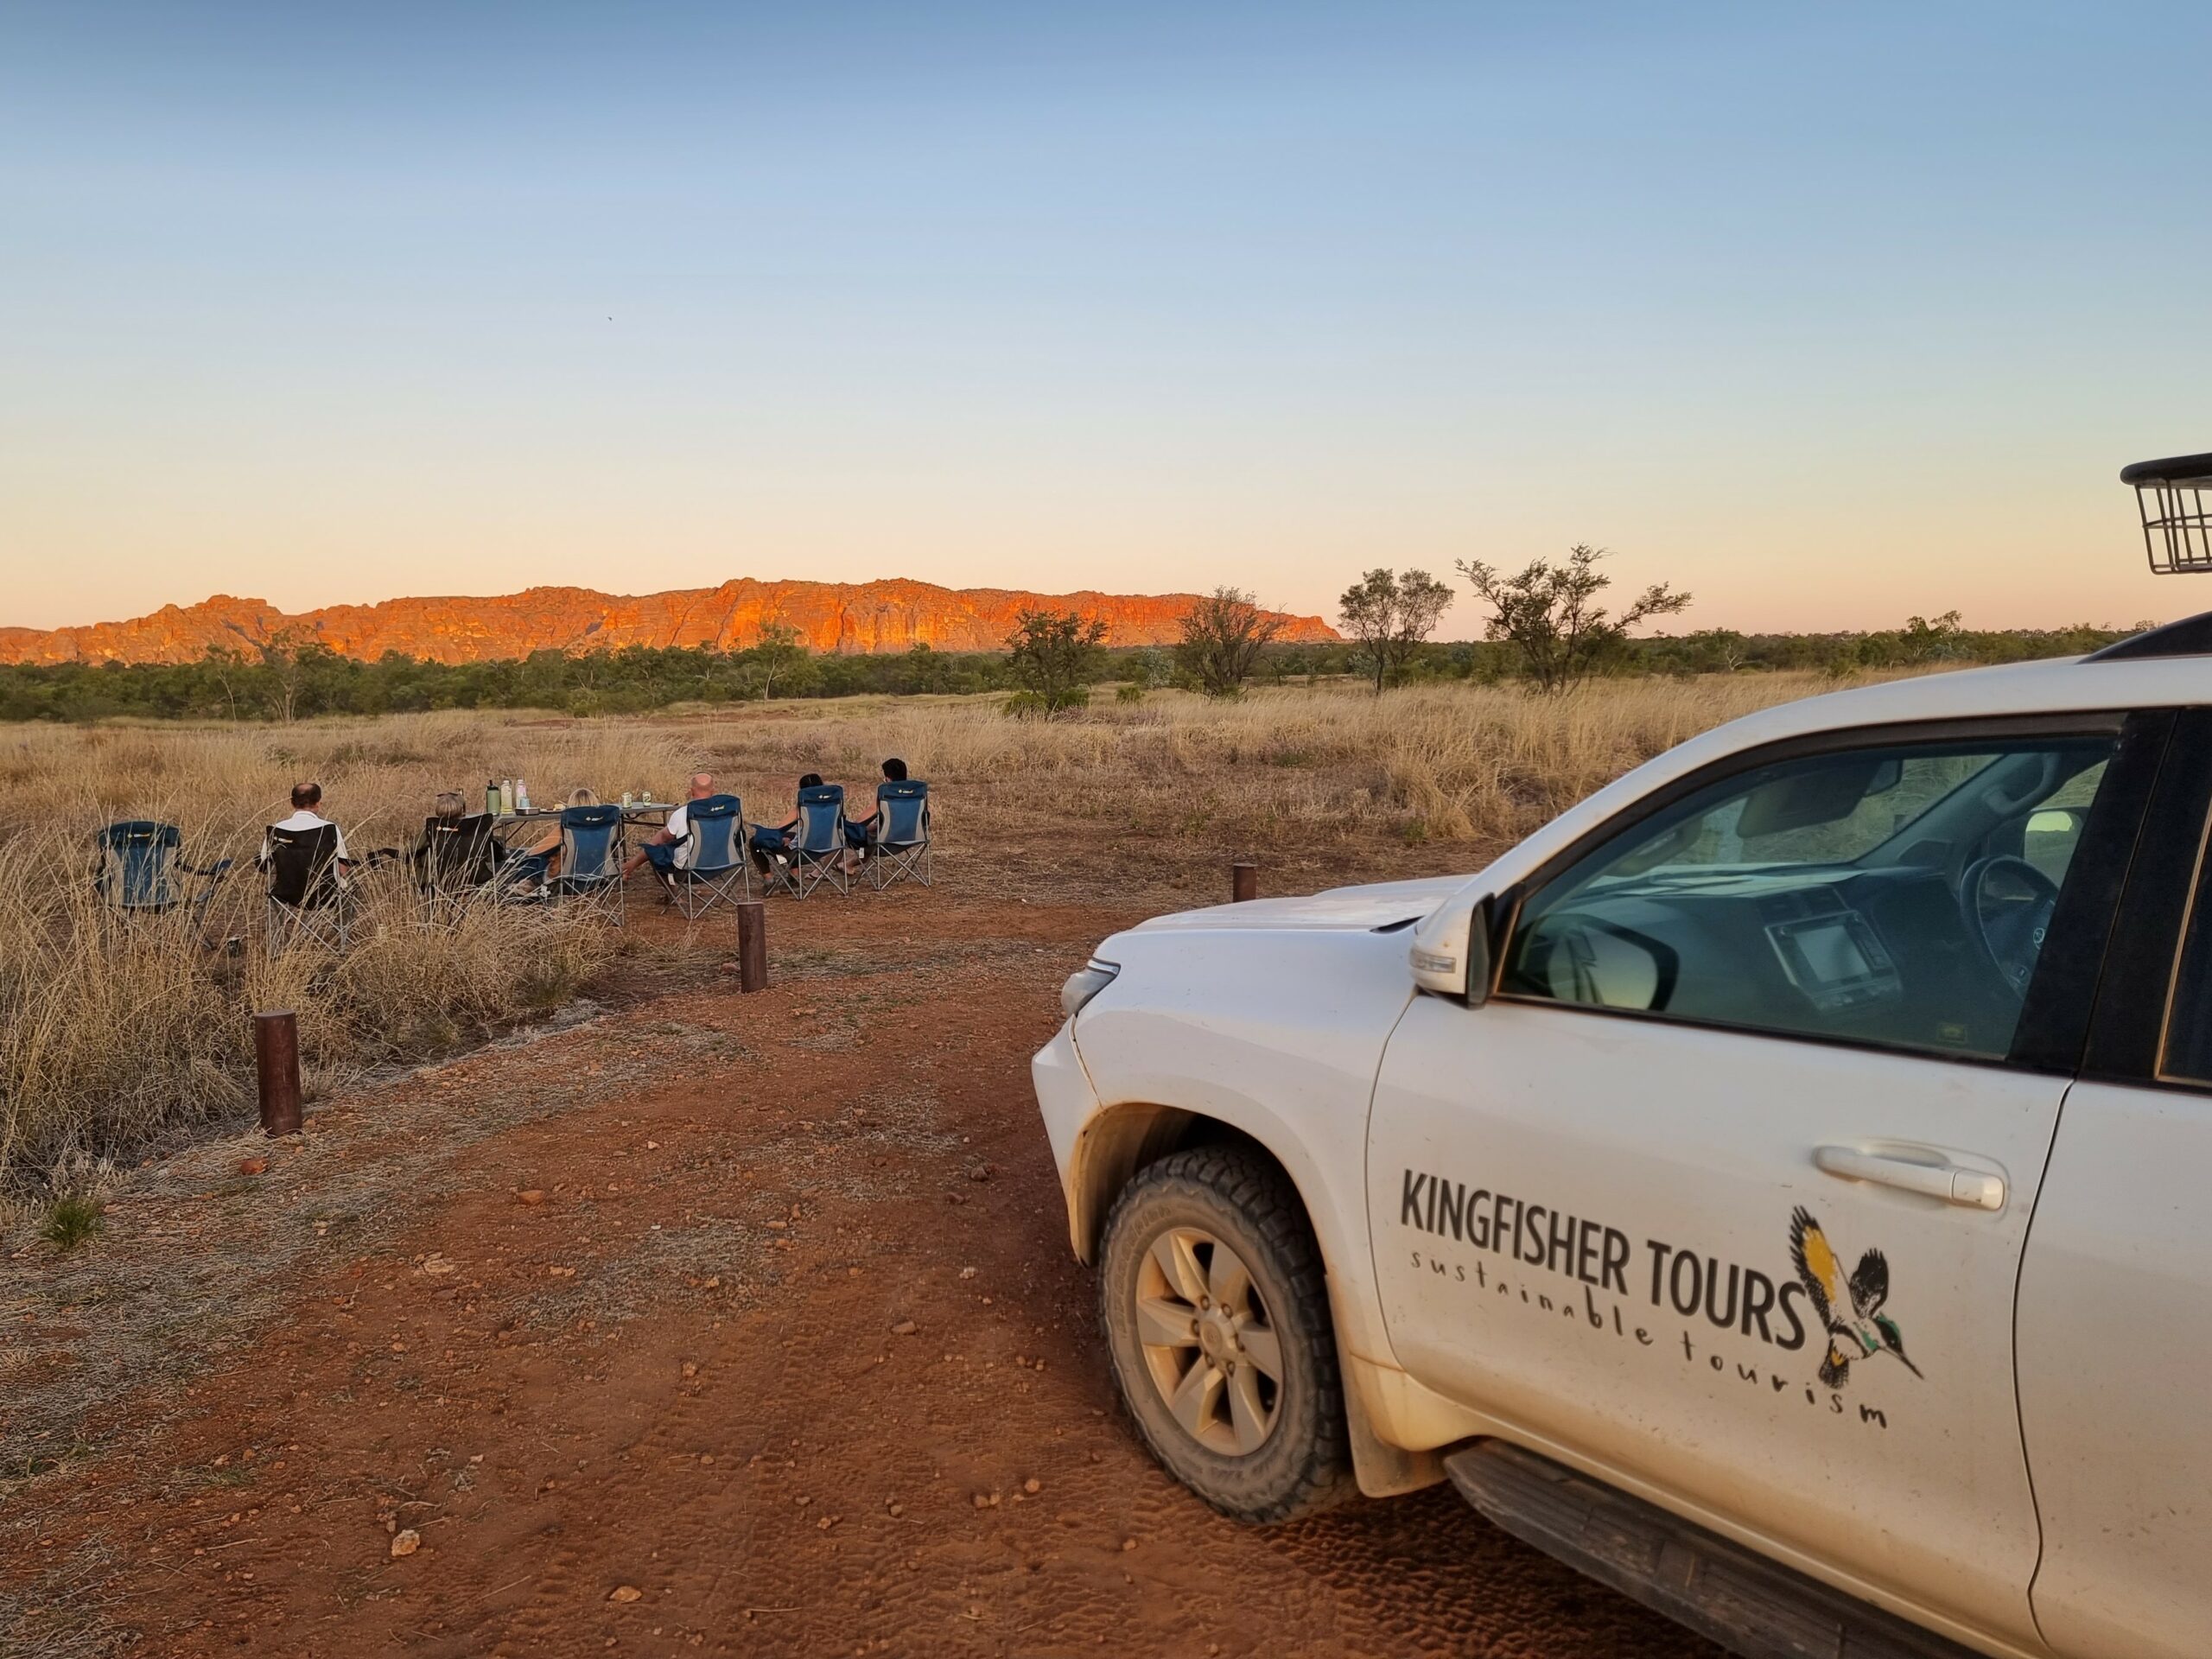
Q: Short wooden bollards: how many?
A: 3